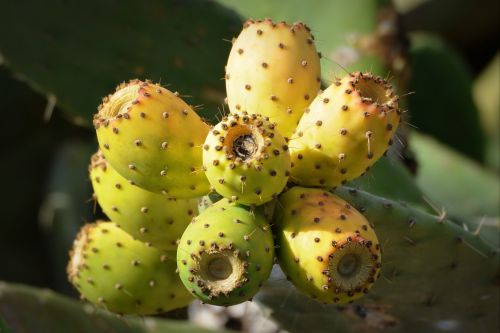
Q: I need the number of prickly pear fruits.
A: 8